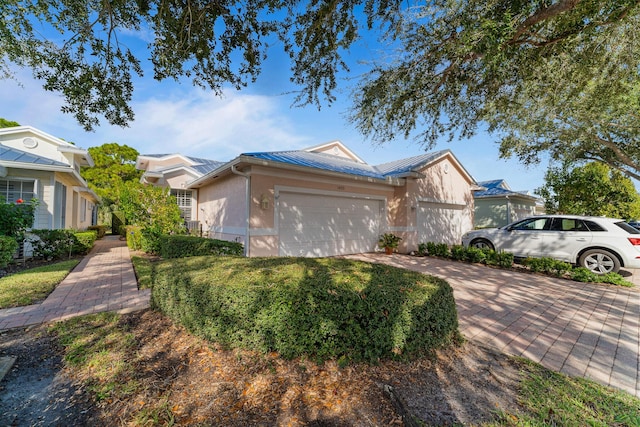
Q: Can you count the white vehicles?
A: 1